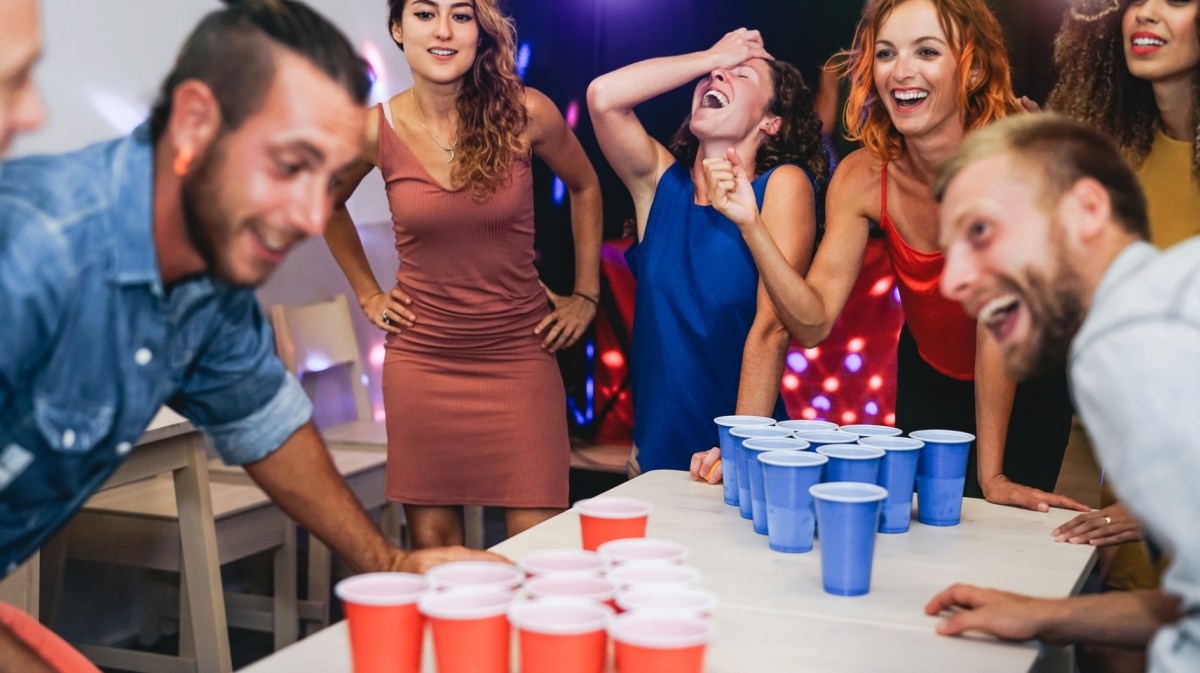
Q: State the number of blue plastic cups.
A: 11